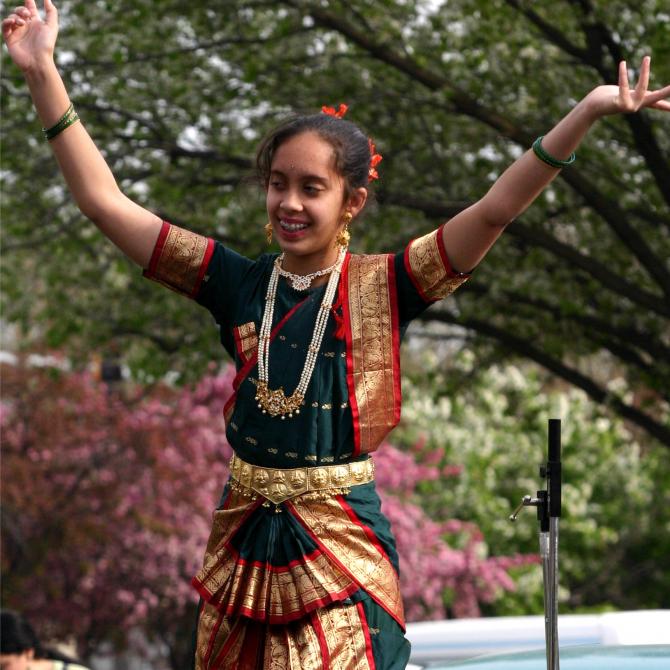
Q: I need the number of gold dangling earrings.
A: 2